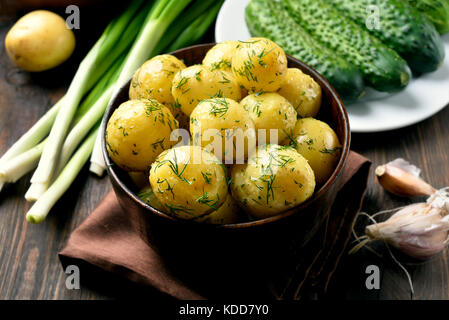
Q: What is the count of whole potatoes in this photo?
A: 12